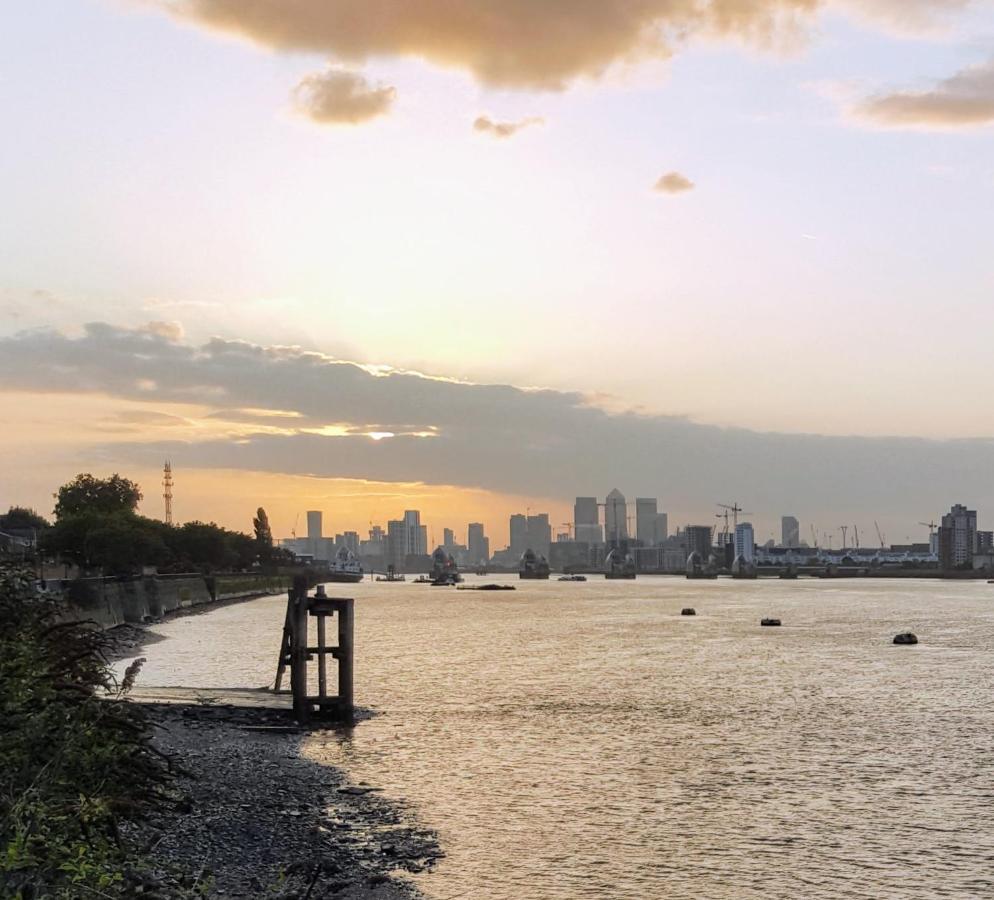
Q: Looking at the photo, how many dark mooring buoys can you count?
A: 3